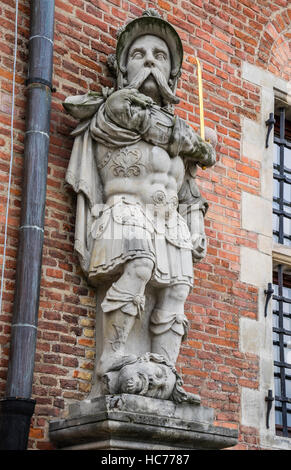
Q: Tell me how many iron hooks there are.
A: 3